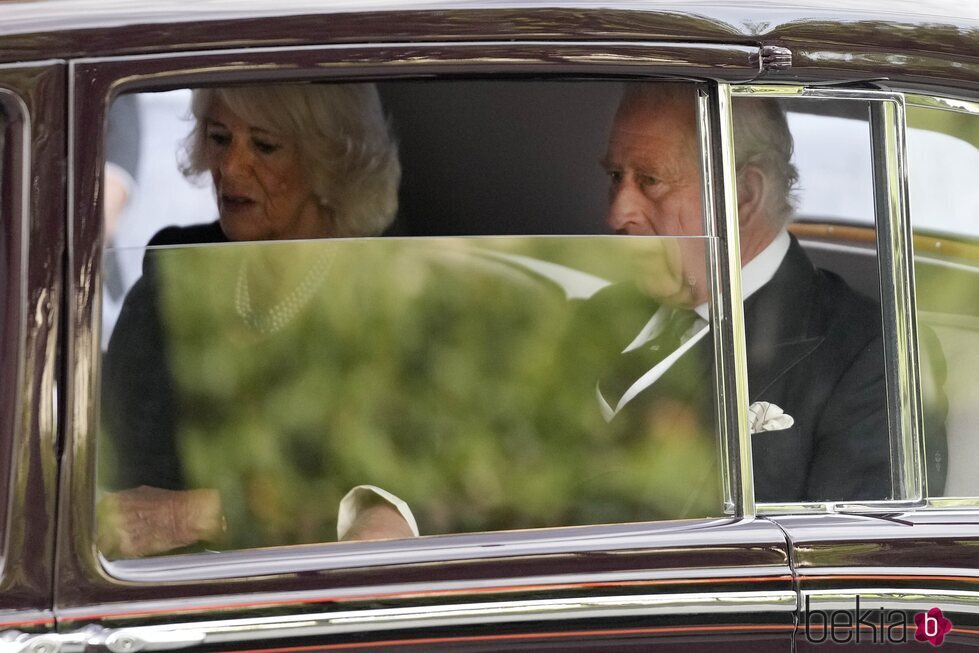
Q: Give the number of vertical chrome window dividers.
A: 2